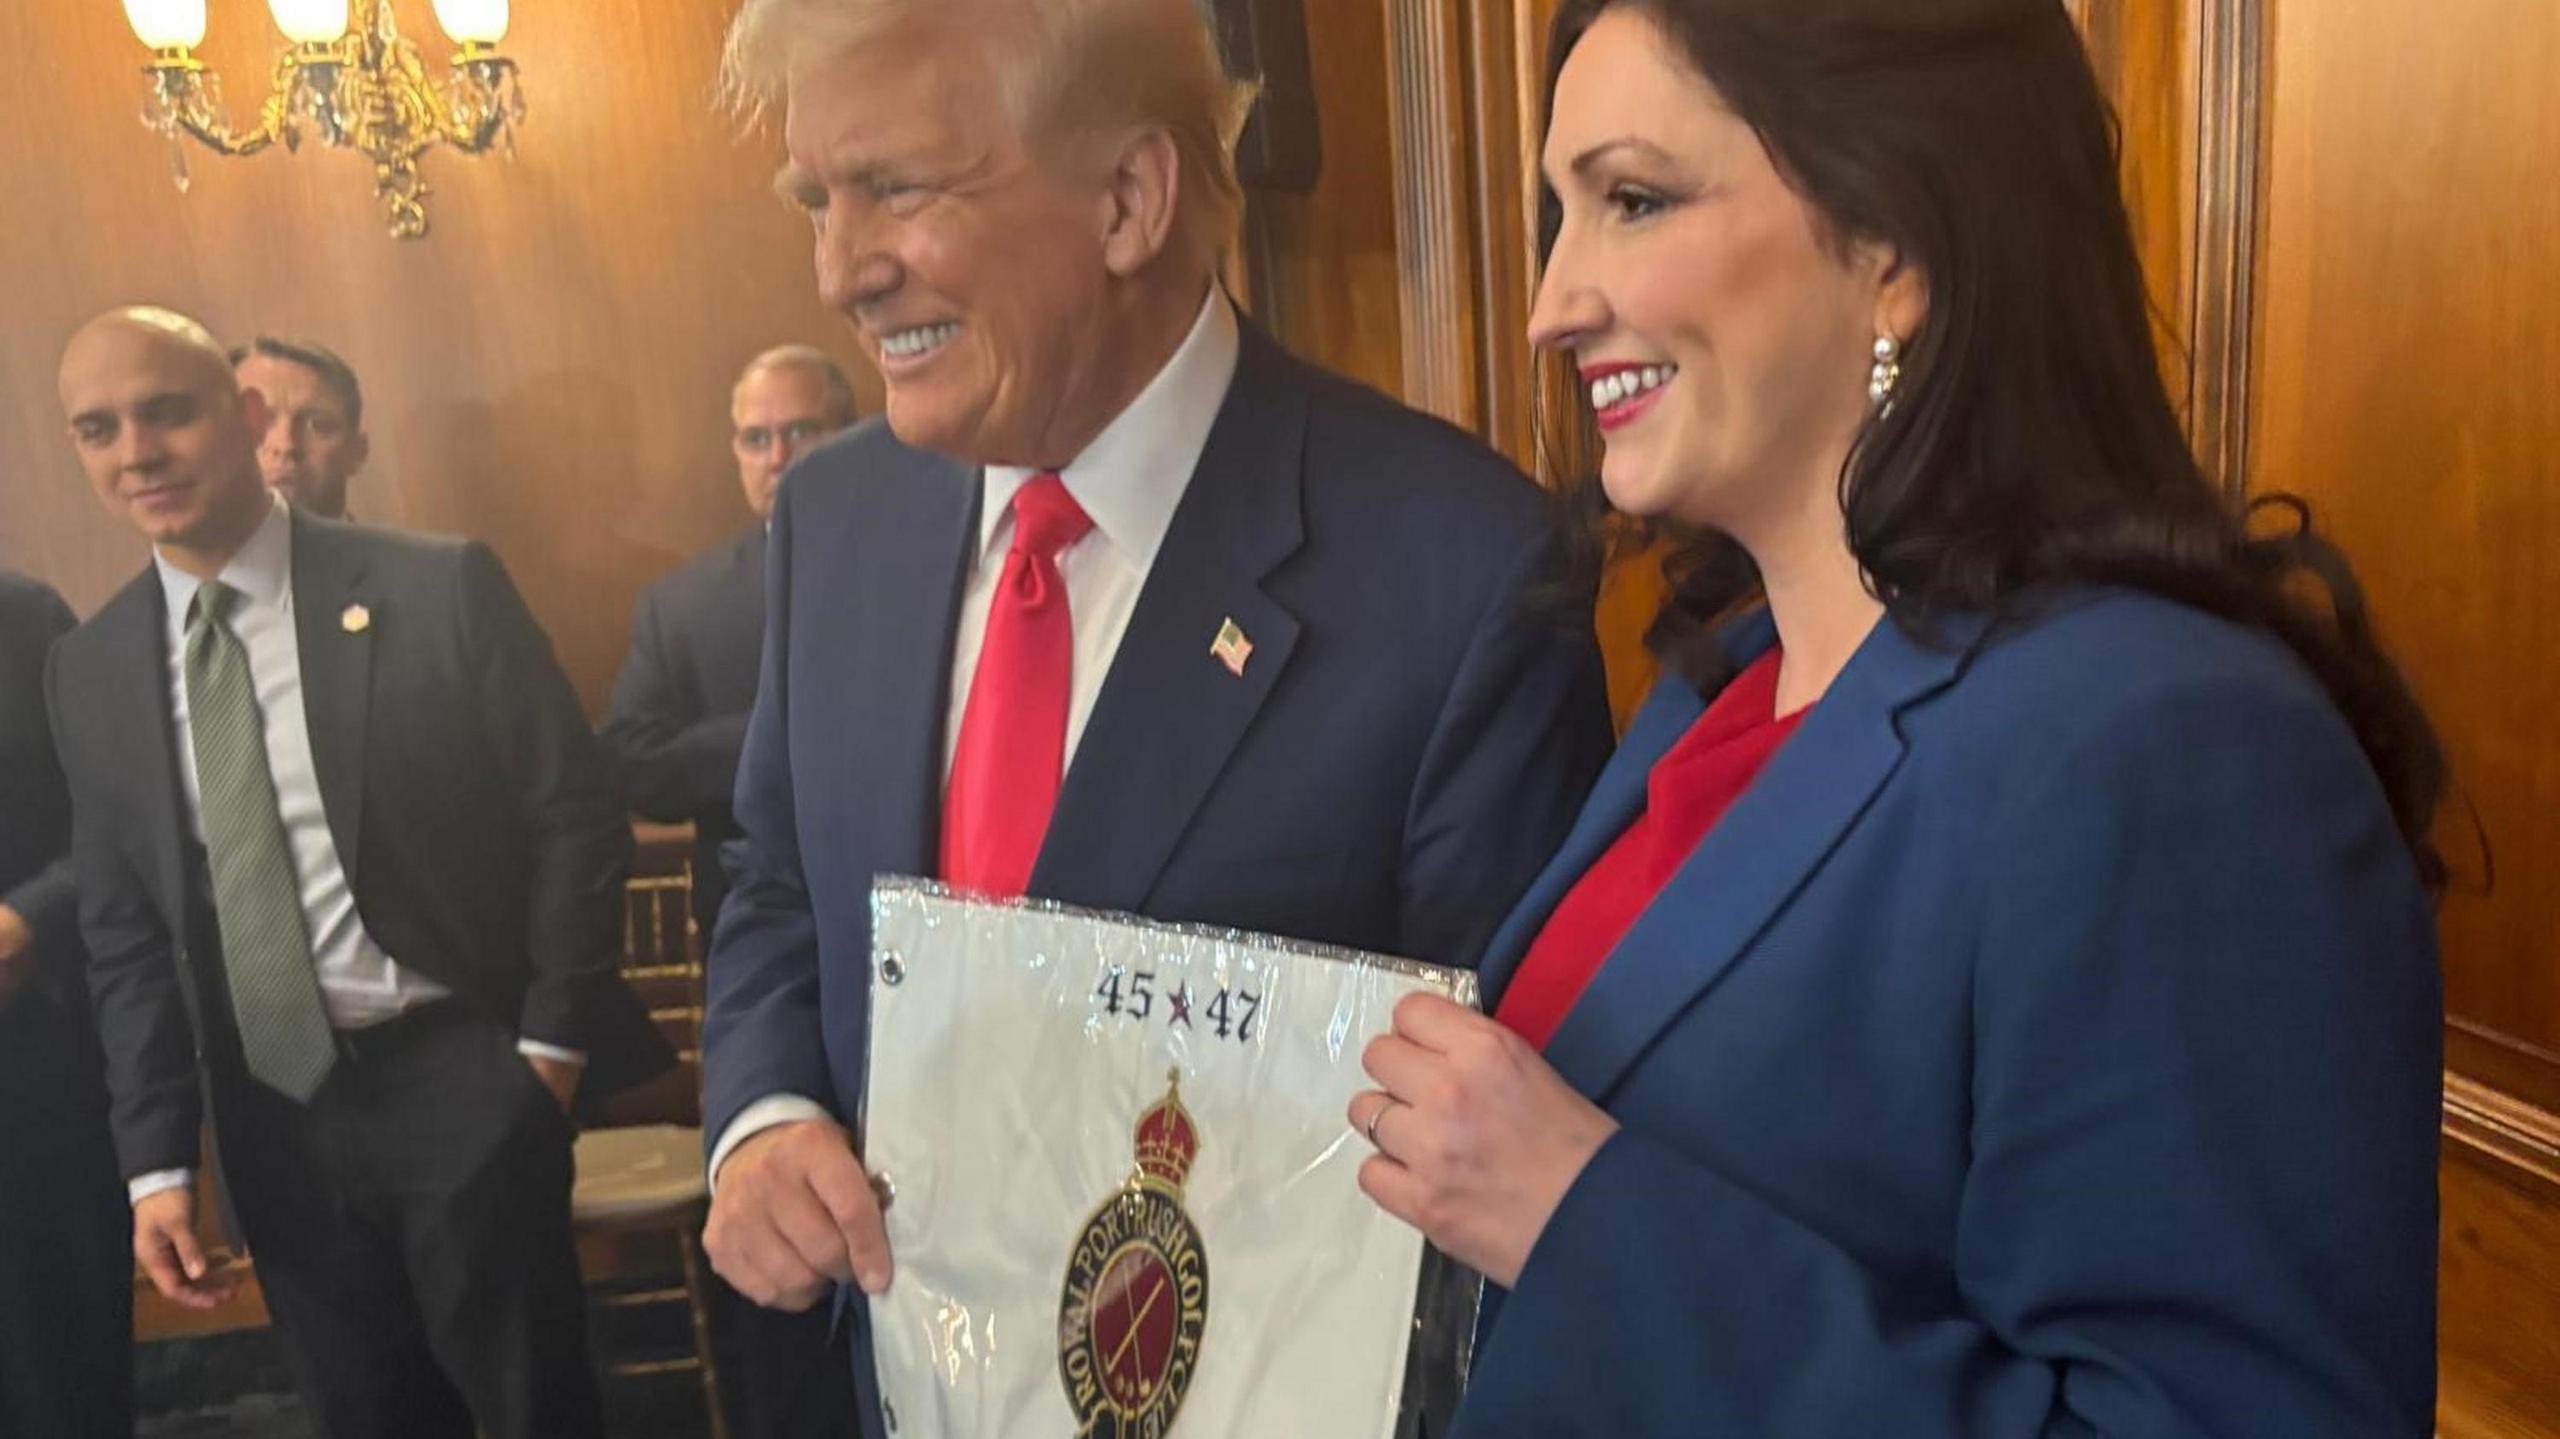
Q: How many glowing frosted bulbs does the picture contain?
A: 3